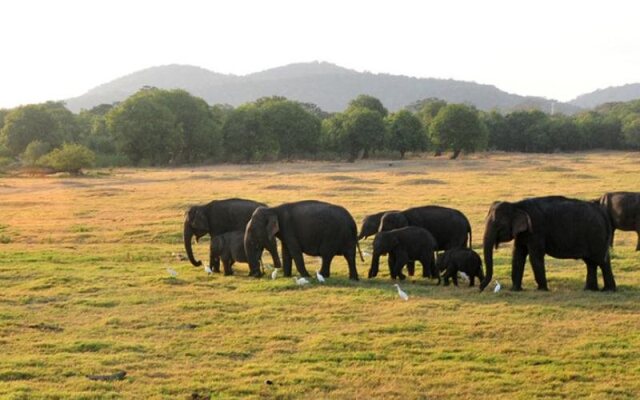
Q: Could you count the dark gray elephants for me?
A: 9